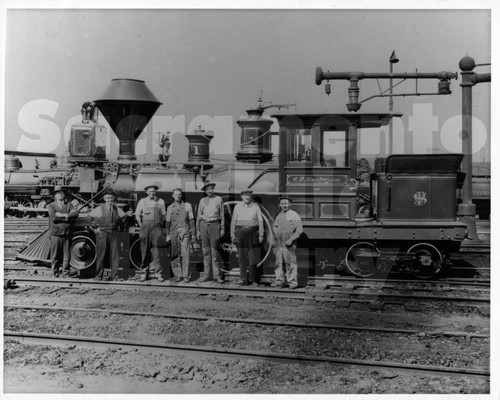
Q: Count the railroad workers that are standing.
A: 7